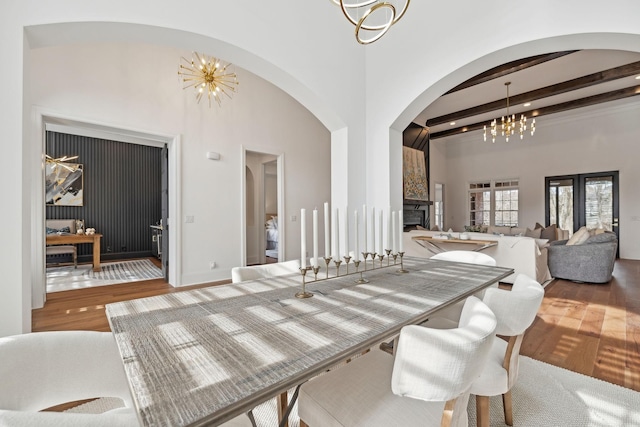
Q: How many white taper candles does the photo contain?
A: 12